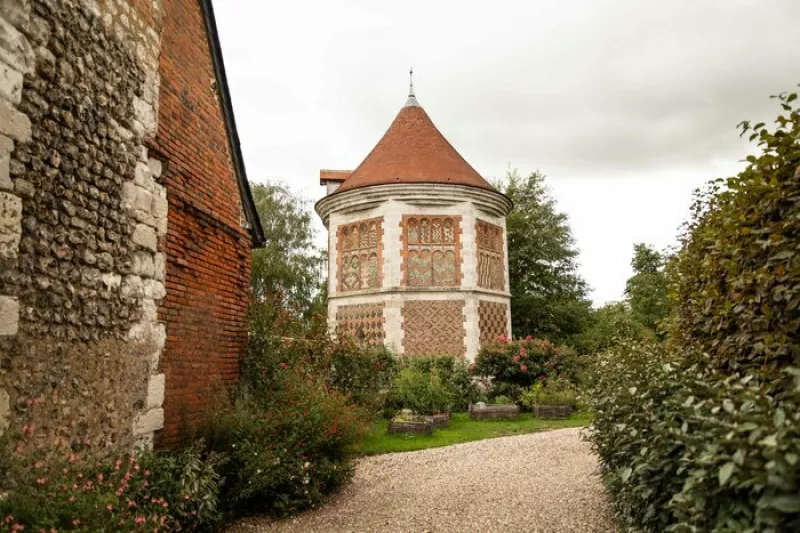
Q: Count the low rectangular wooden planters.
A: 4